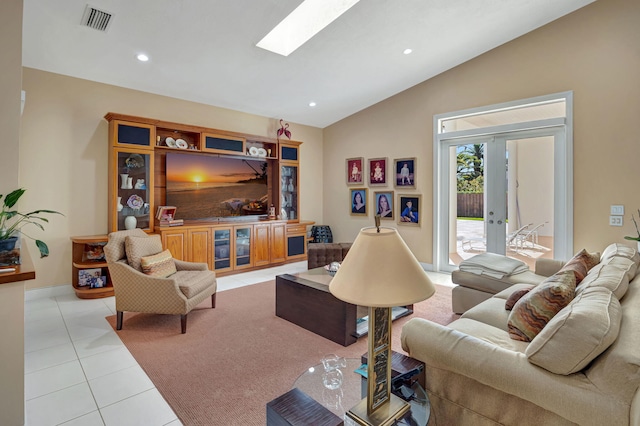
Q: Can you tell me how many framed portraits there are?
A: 6